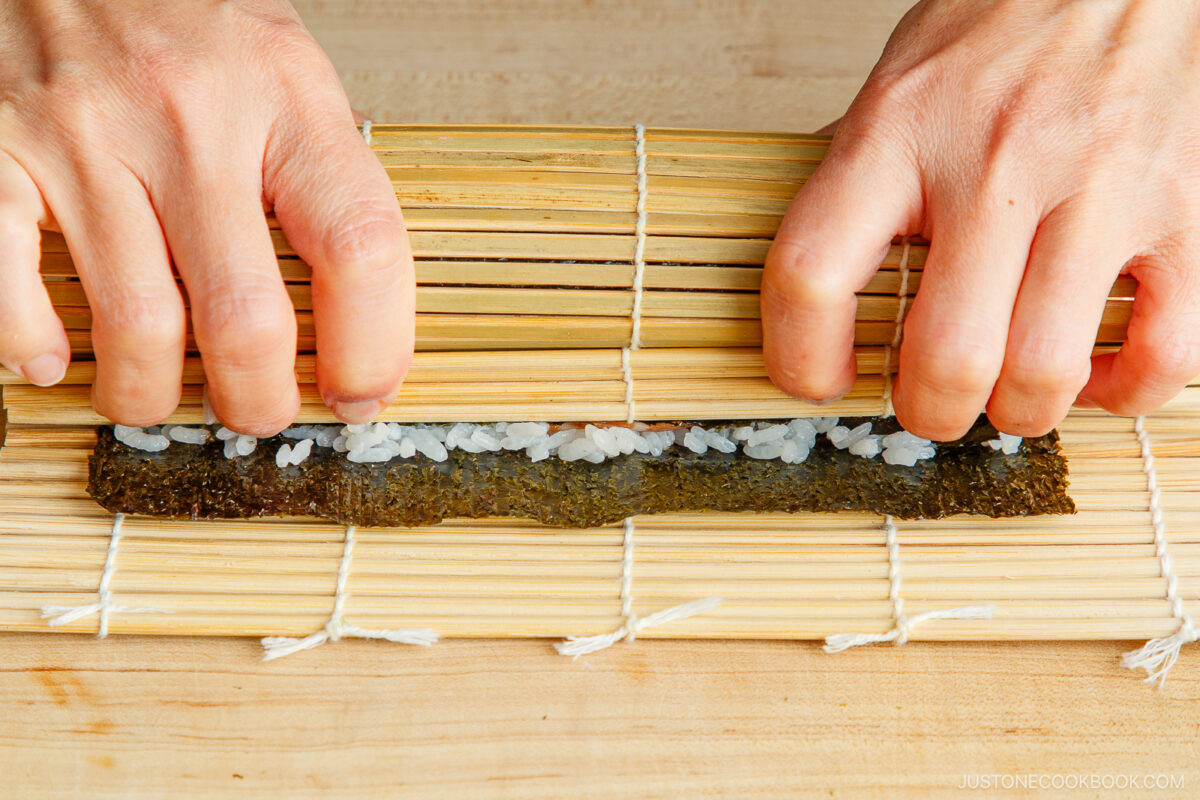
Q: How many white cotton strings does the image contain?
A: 5